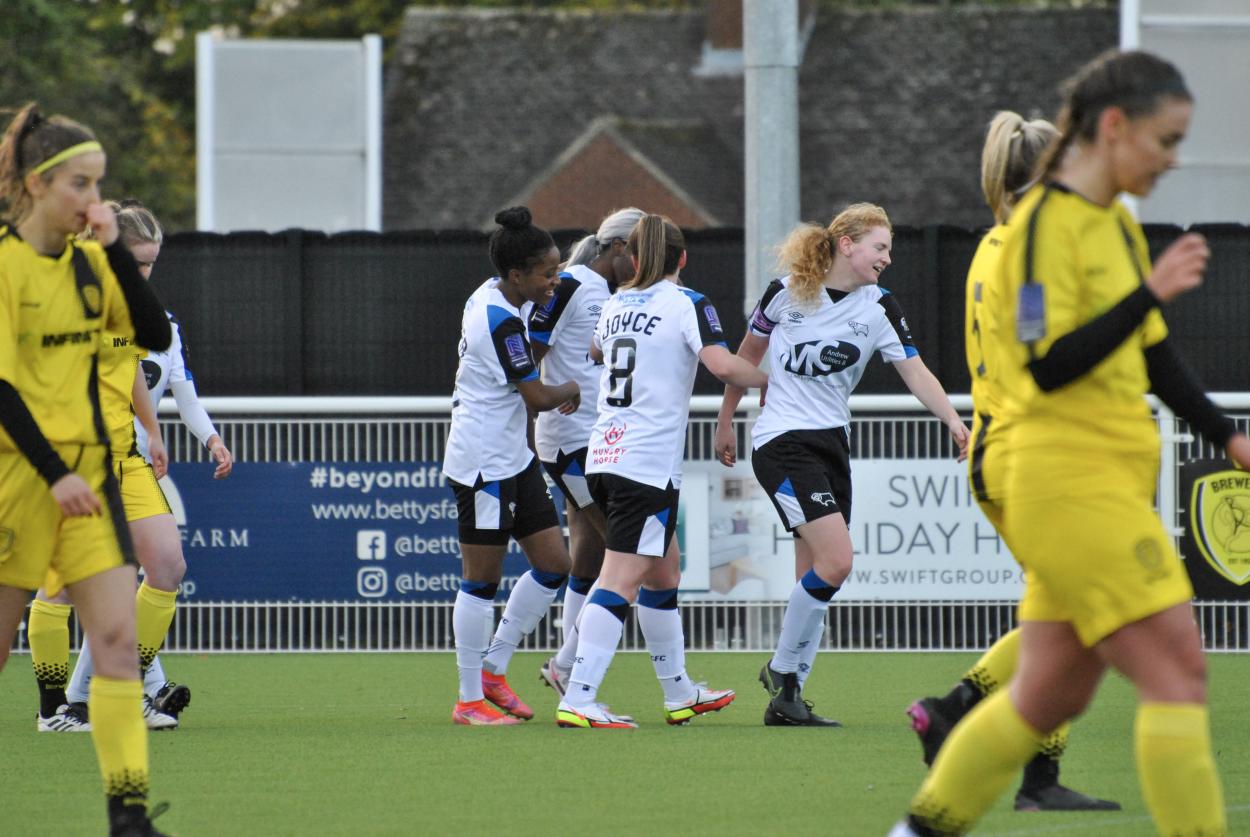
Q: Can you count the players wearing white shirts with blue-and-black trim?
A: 5